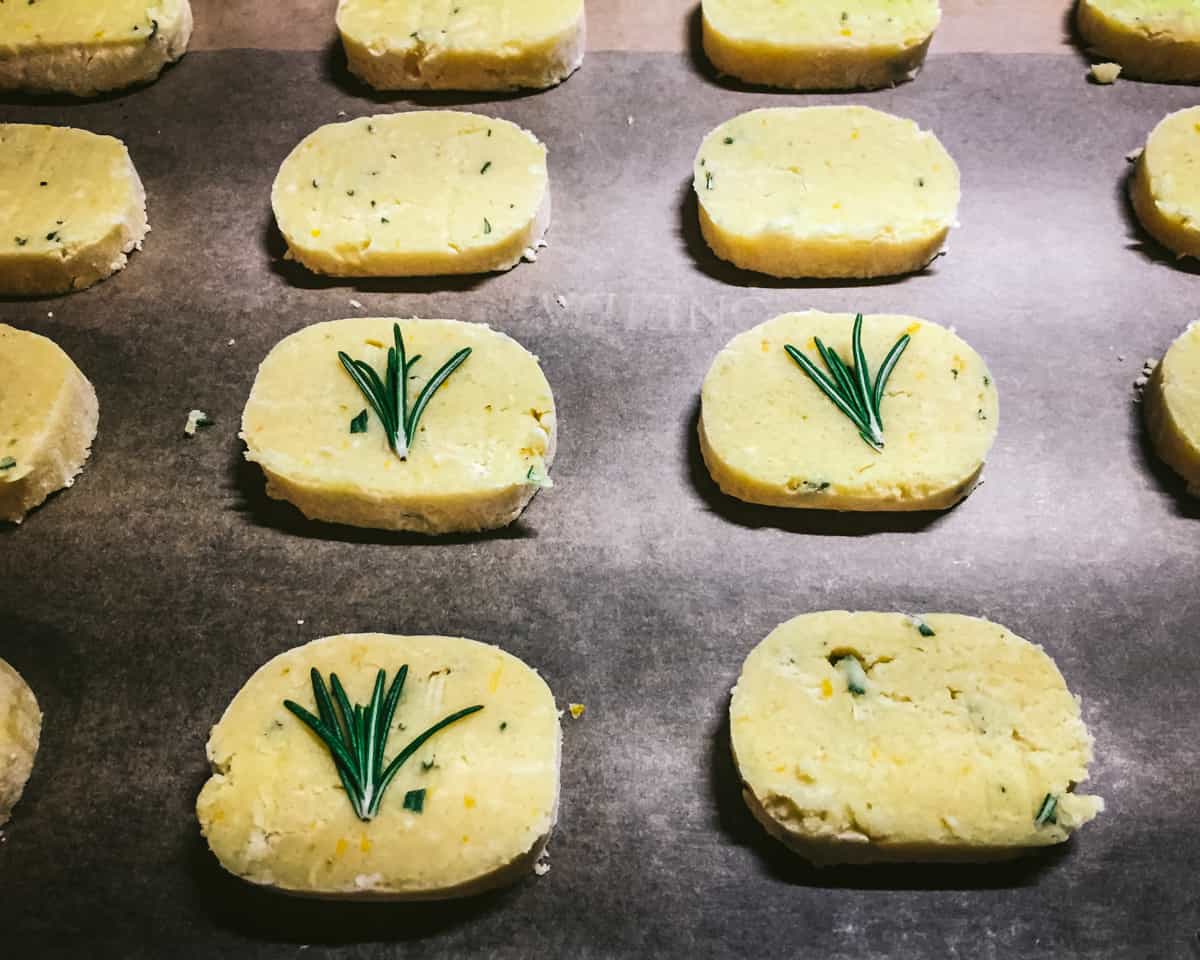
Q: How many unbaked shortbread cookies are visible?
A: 15